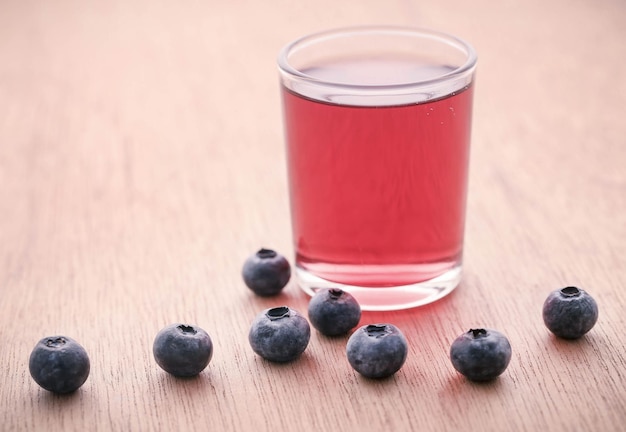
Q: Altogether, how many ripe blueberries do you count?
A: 8